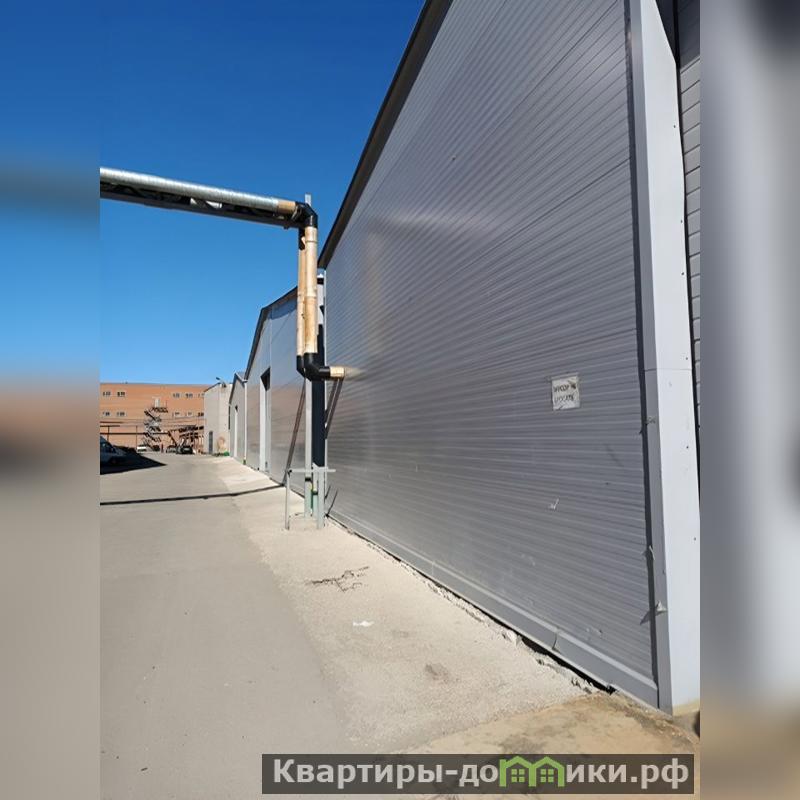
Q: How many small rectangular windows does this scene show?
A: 10